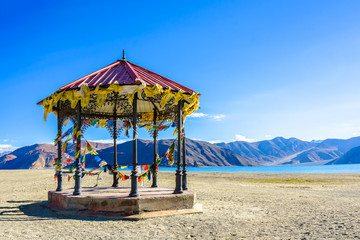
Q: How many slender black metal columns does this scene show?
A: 7